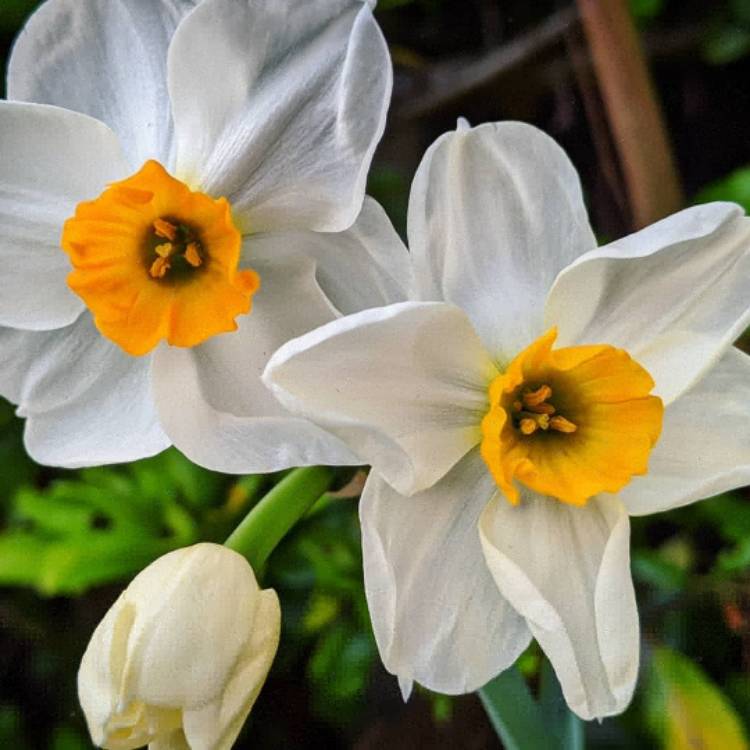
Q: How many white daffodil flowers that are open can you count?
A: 2